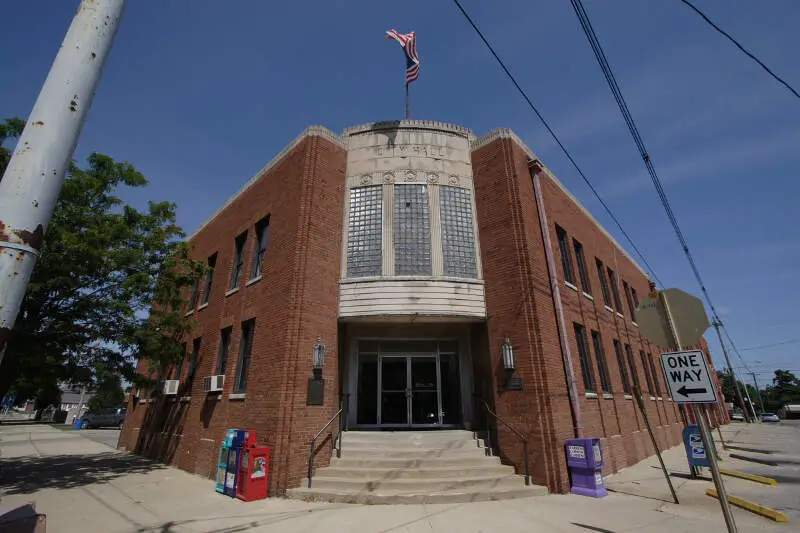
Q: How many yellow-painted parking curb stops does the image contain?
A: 2